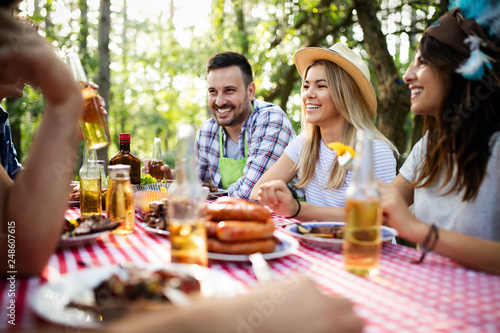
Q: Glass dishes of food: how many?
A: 1